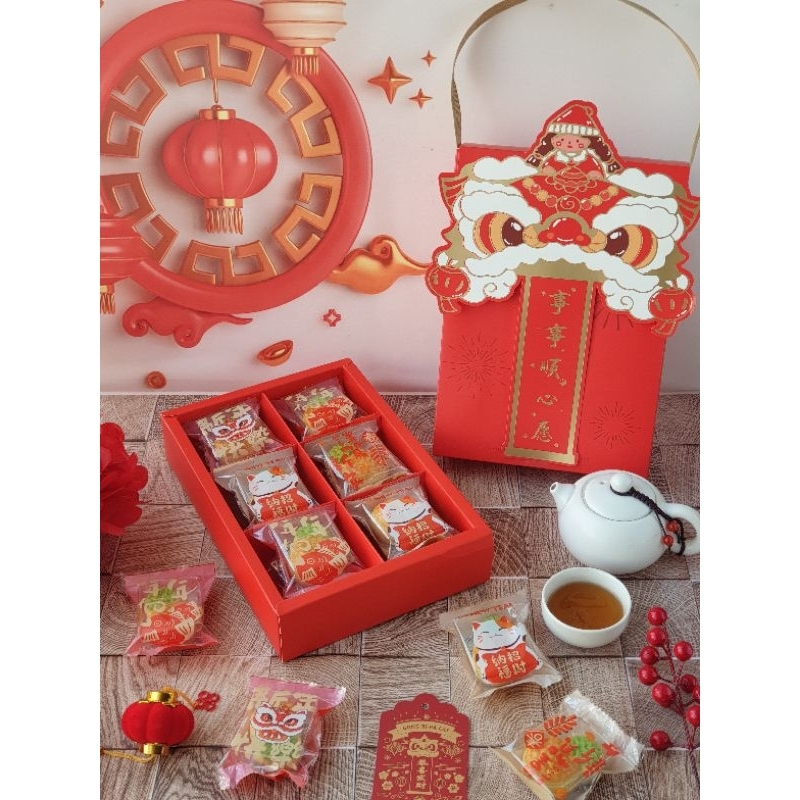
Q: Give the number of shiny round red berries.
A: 10